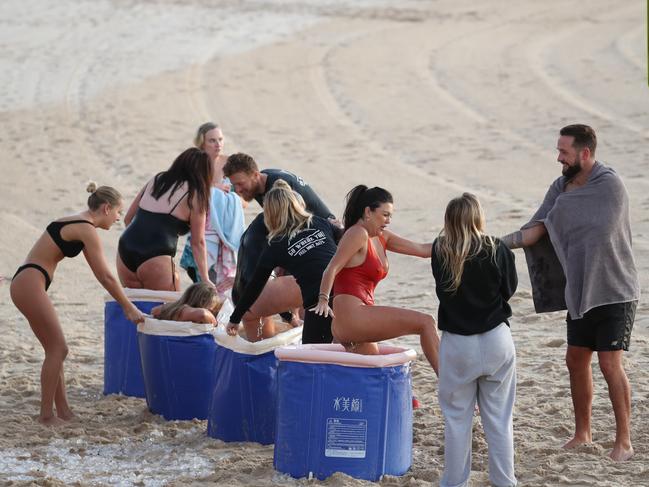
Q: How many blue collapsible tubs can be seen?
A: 4